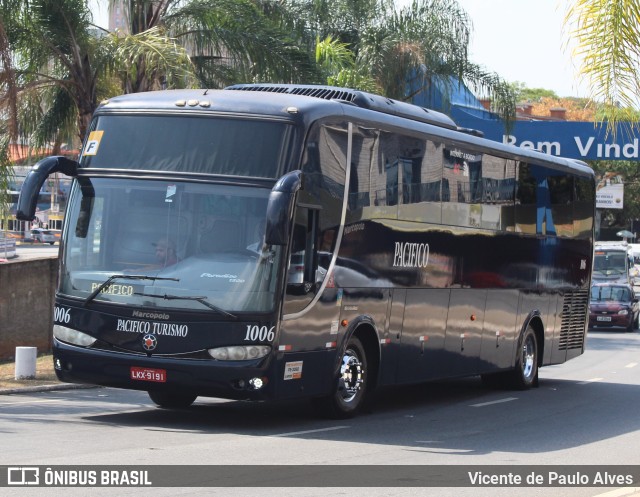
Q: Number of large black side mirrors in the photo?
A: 2